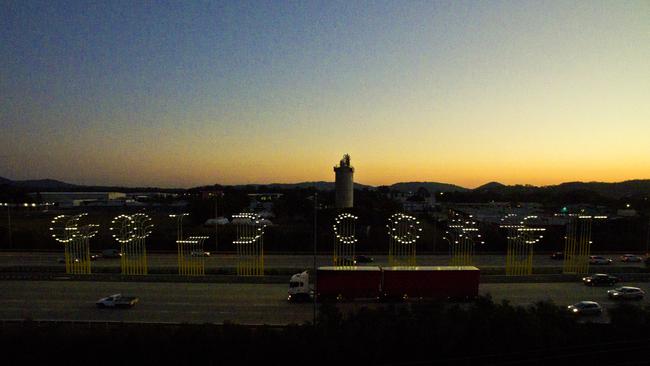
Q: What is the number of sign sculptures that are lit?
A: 9